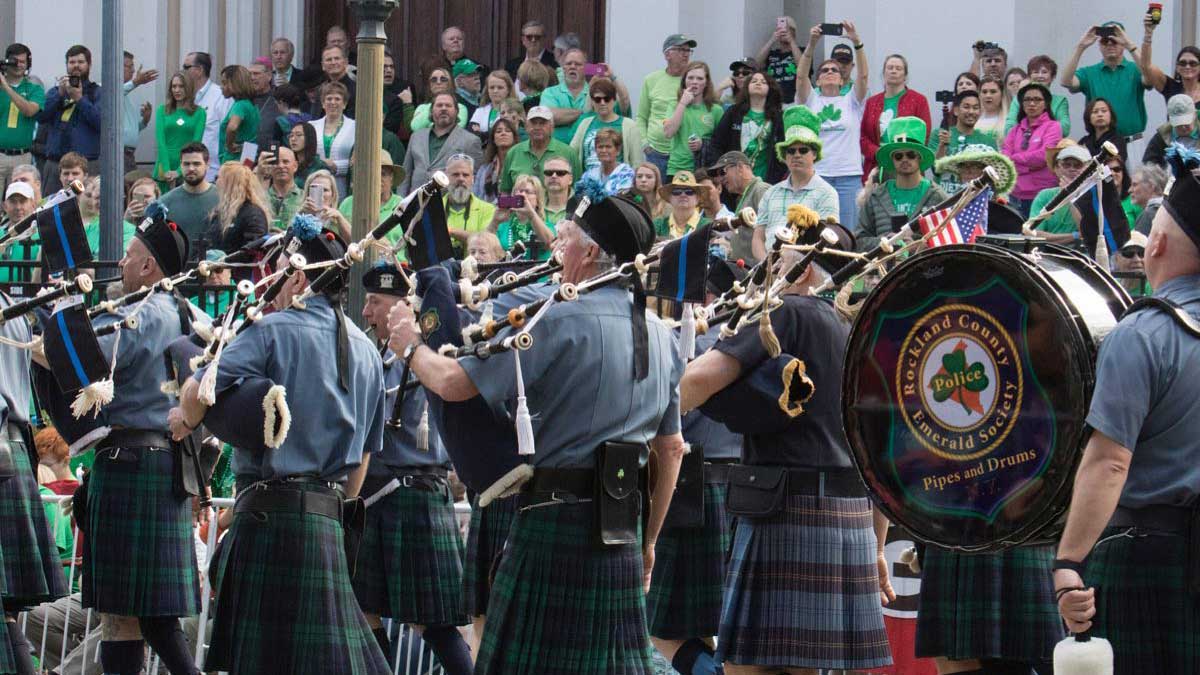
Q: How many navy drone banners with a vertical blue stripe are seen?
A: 5